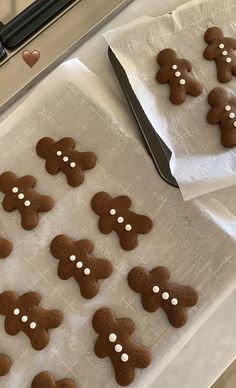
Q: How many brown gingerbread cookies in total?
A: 13